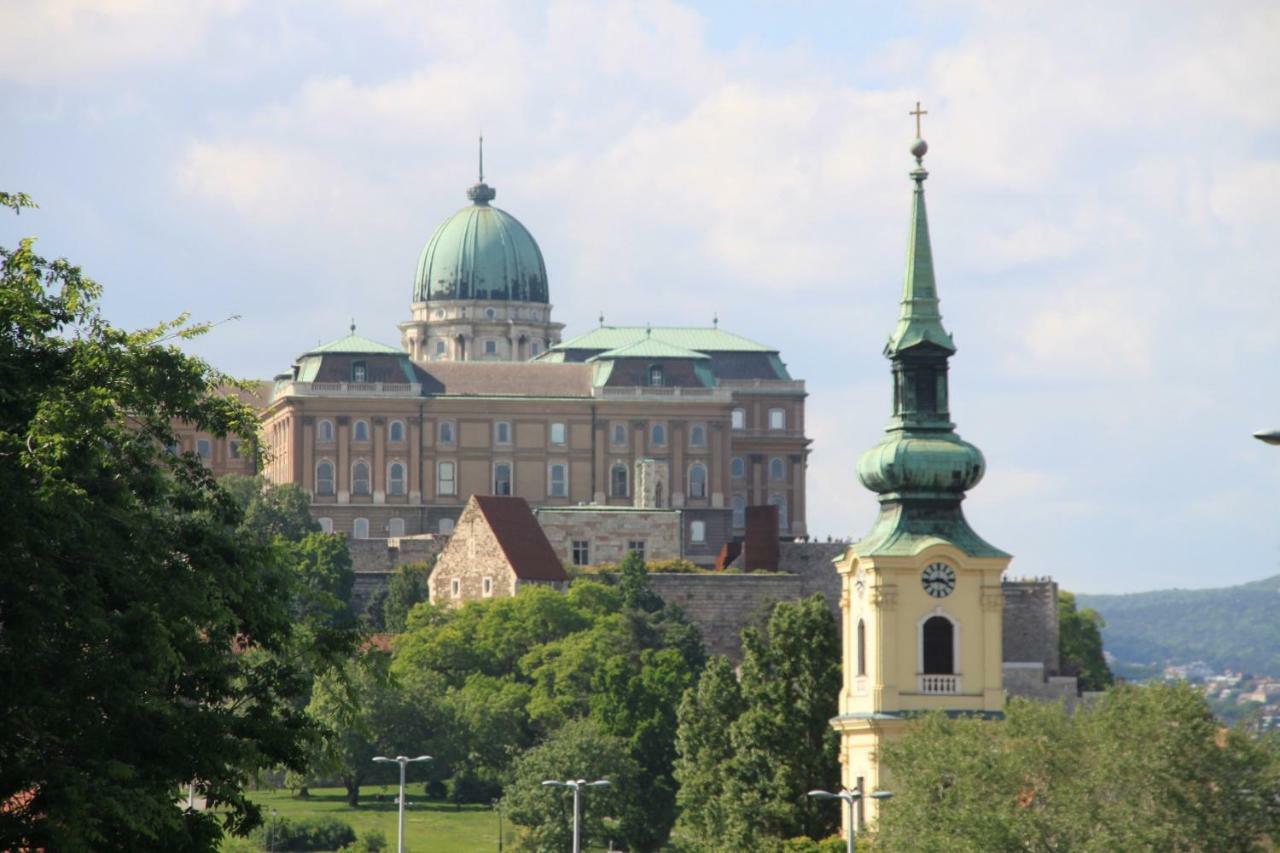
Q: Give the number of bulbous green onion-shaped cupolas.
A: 1